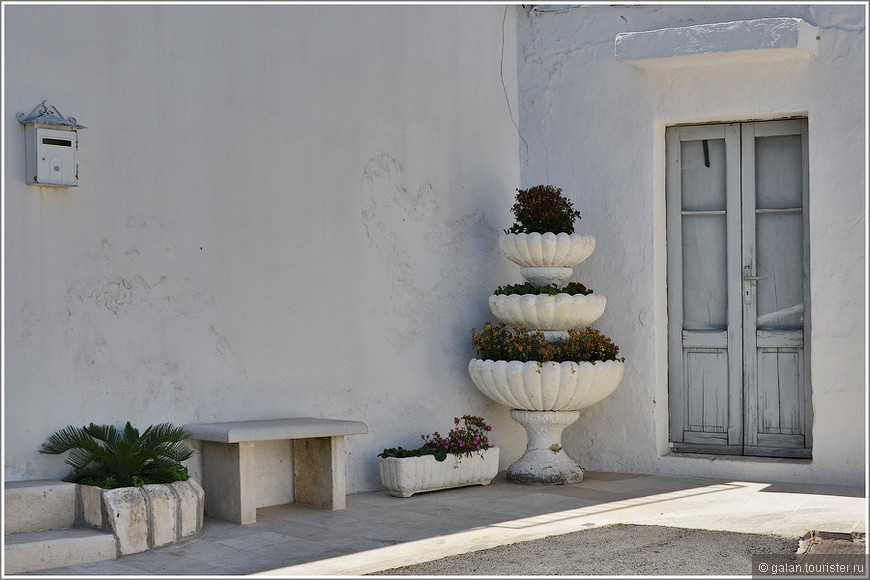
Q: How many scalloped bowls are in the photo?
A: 3